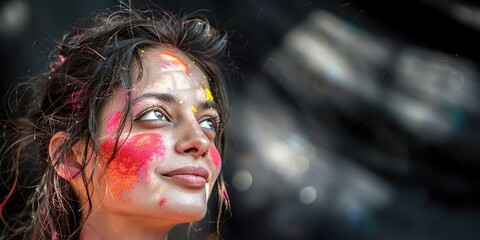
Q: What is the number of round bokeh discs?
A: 3